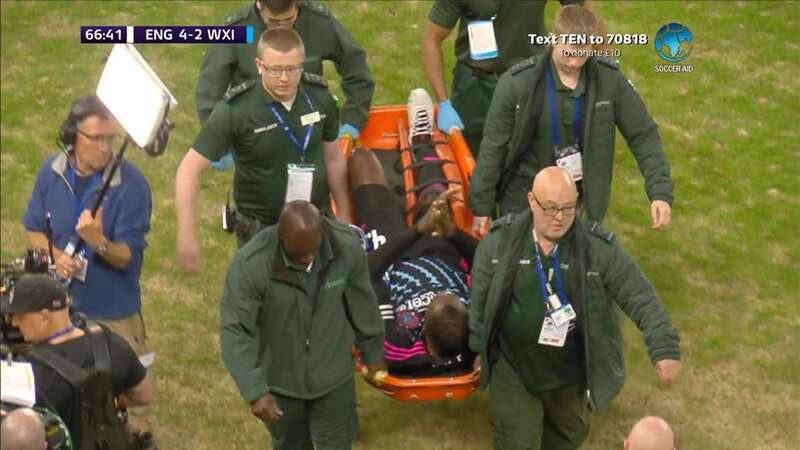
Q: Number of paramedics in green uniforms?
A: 6